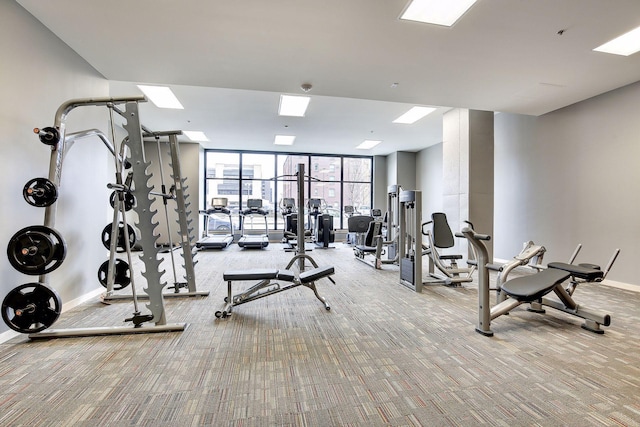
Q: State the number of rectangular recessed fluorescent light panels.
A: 8